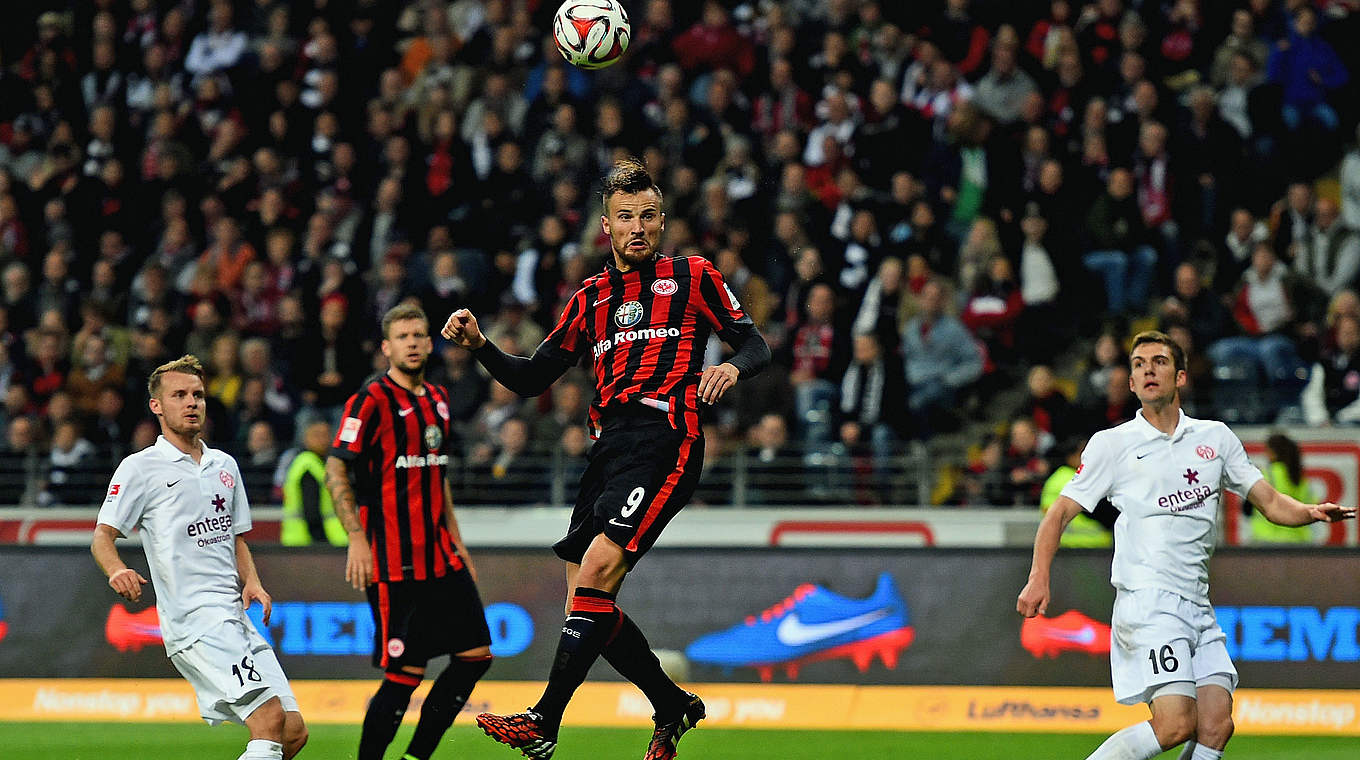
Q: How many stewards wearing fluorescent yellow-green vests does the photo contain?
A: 3